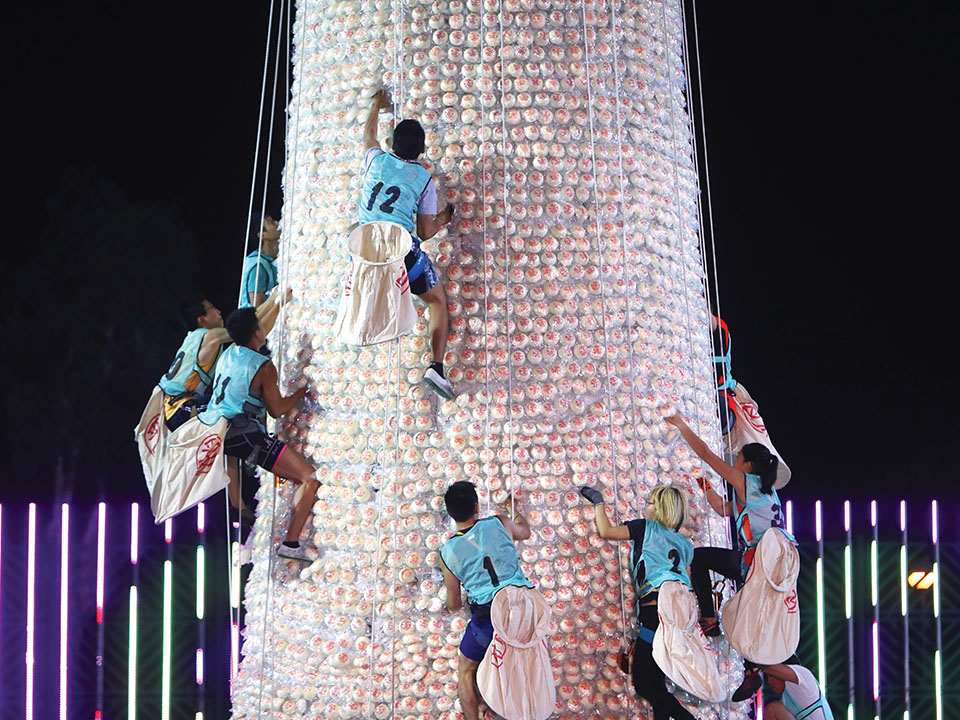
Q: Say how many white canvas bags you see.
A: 7